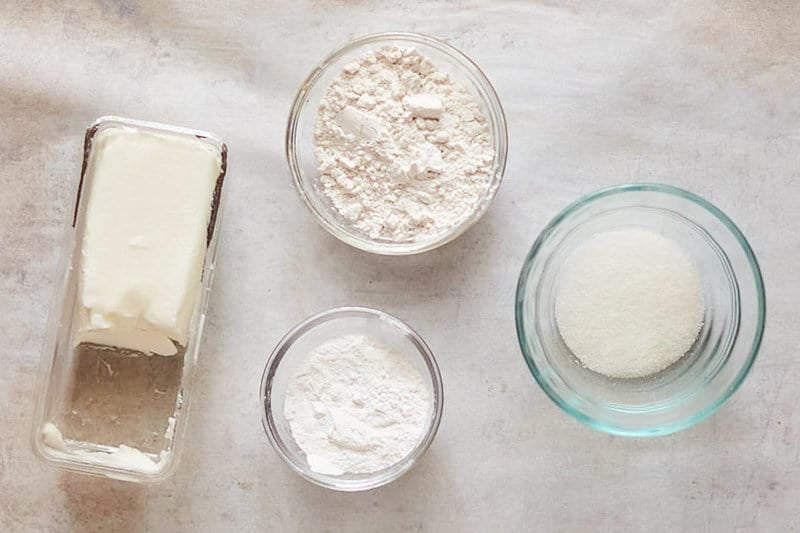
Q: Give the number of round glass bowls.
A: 3